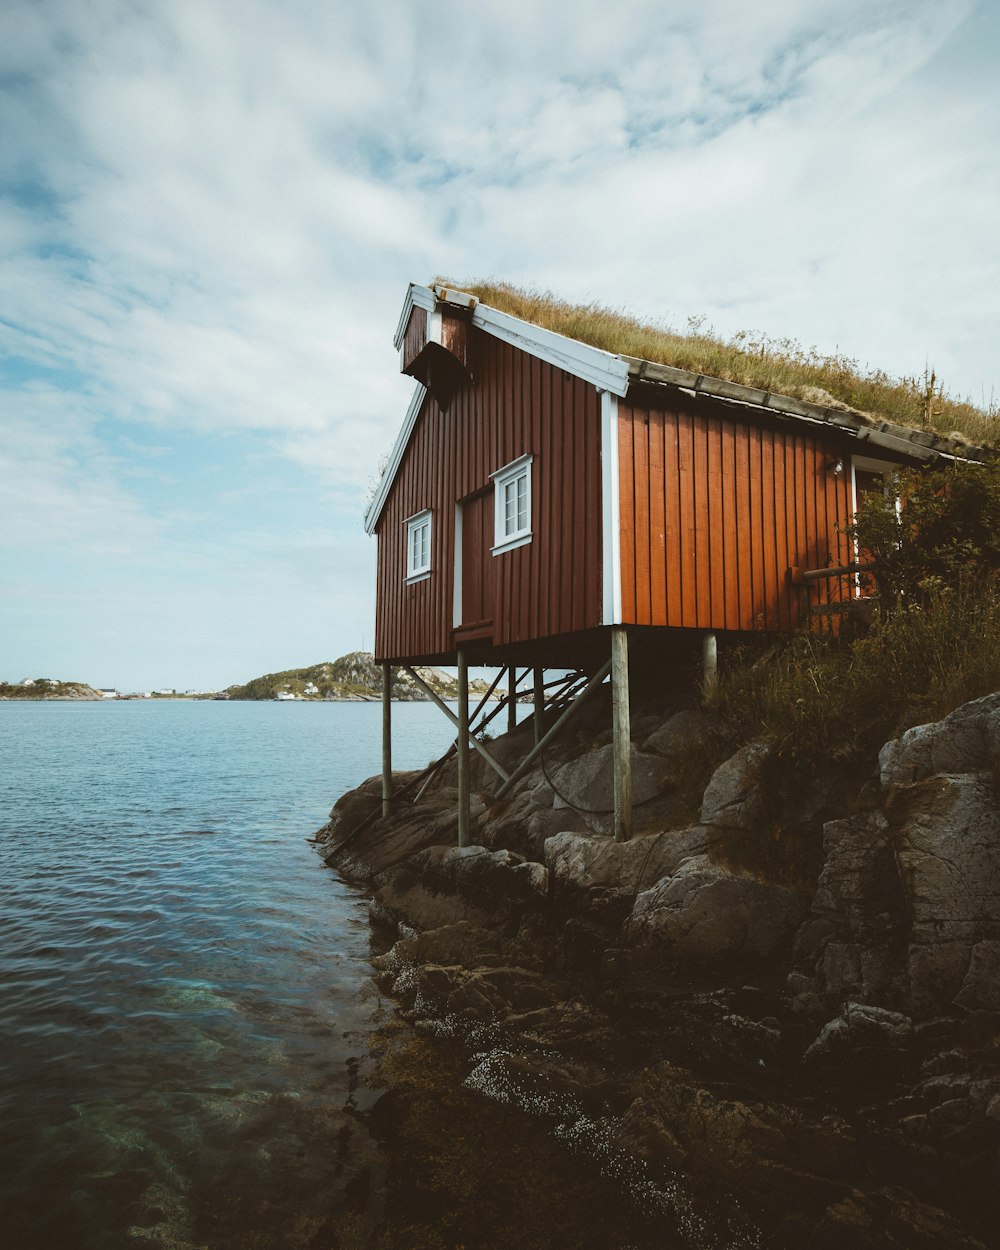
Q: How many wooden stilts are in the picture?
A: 6